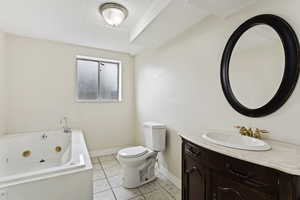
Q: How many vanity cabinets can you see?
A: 1